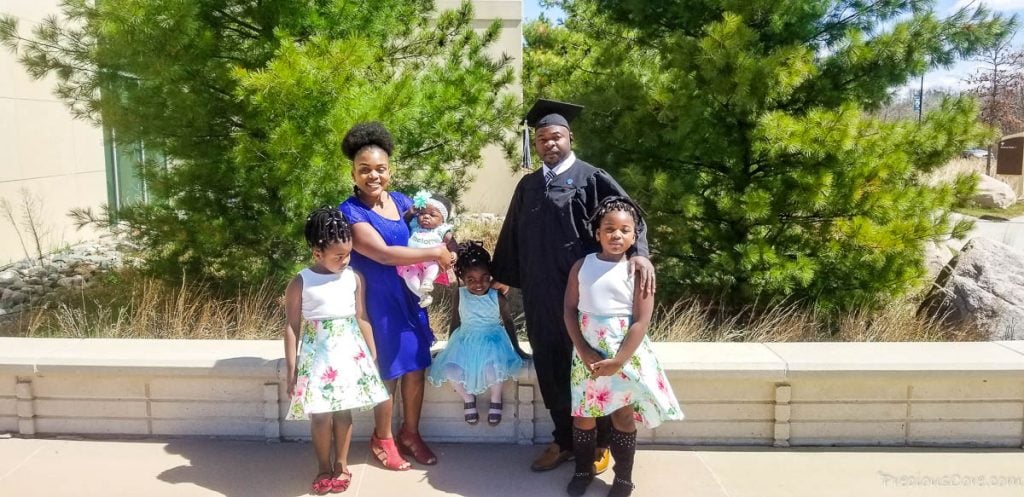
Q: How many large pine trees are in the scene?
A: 2